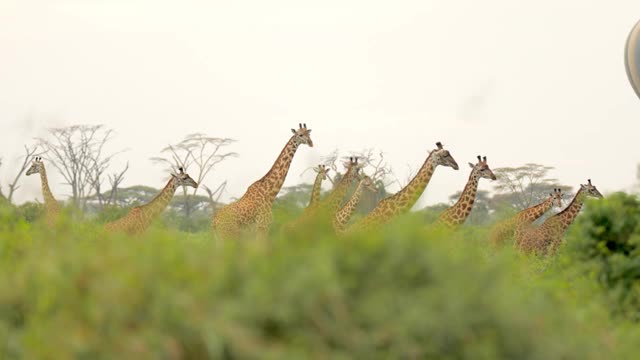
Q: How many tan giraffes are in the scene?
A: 10